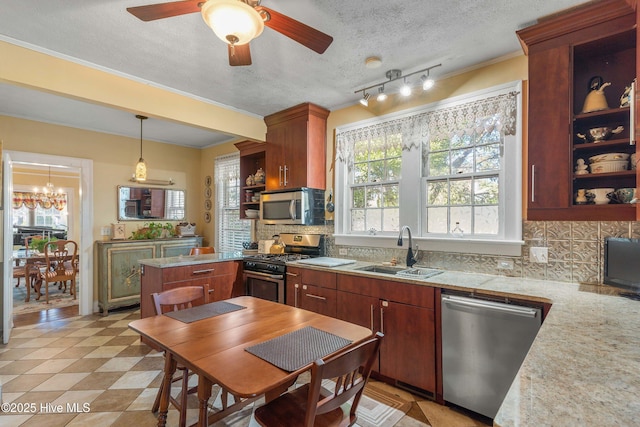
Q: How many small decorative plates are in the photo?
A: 4